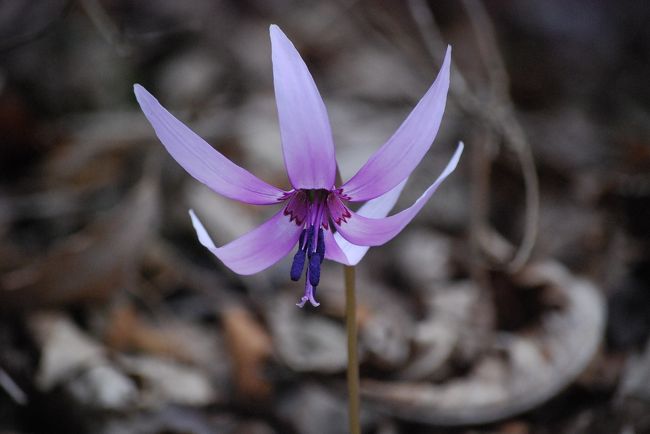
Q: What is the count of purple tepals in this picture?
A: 6